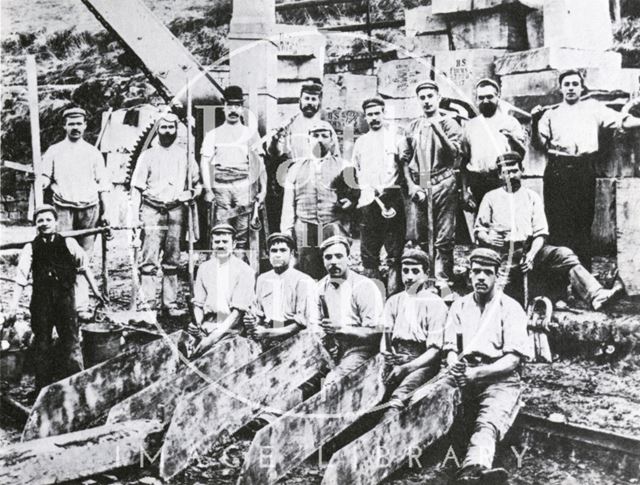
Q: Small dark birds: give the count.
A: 0